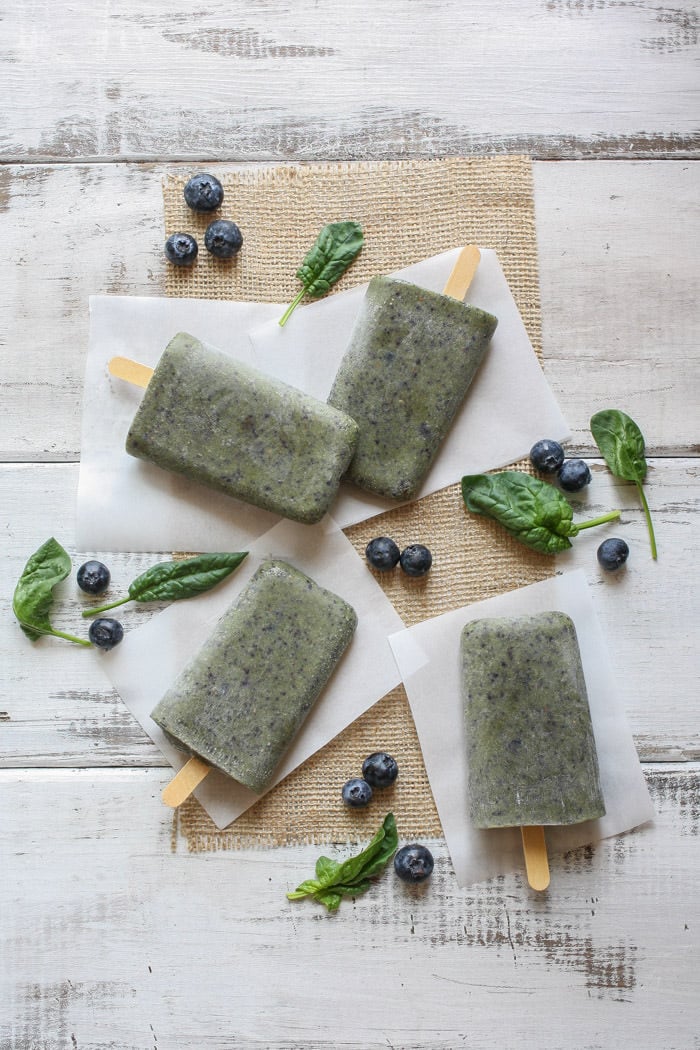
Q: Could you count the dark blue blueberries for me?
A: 13